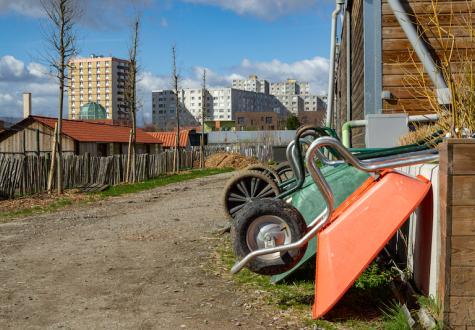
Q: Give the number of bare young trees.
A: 4